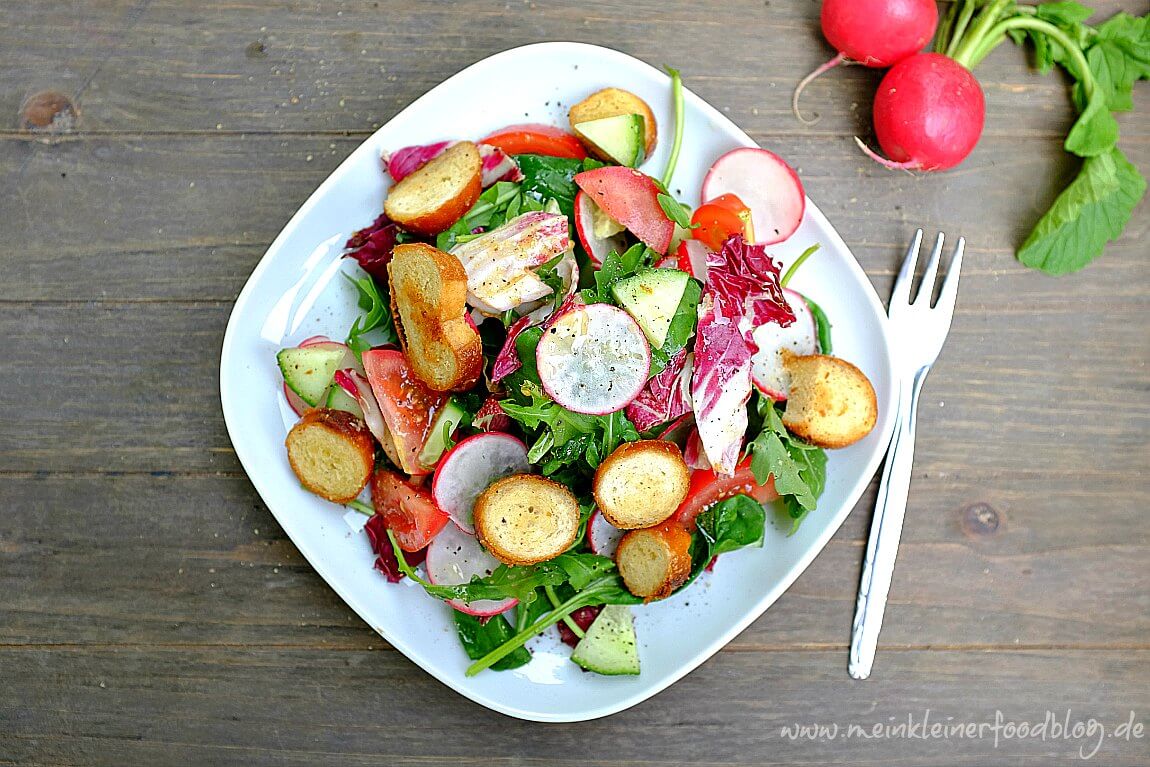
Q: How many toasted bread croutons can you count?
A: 8